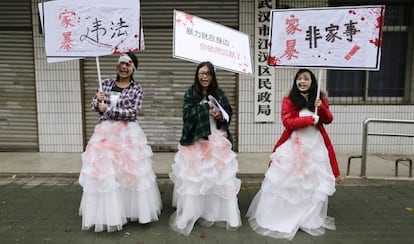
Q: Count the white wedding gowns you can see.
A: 3